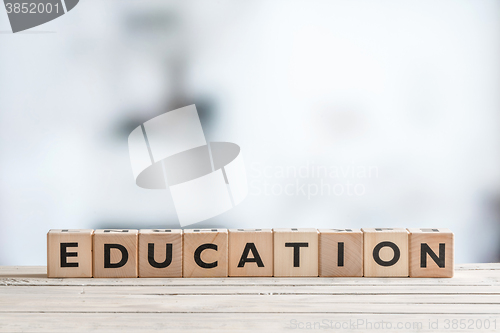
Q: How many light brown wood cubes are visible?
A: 9